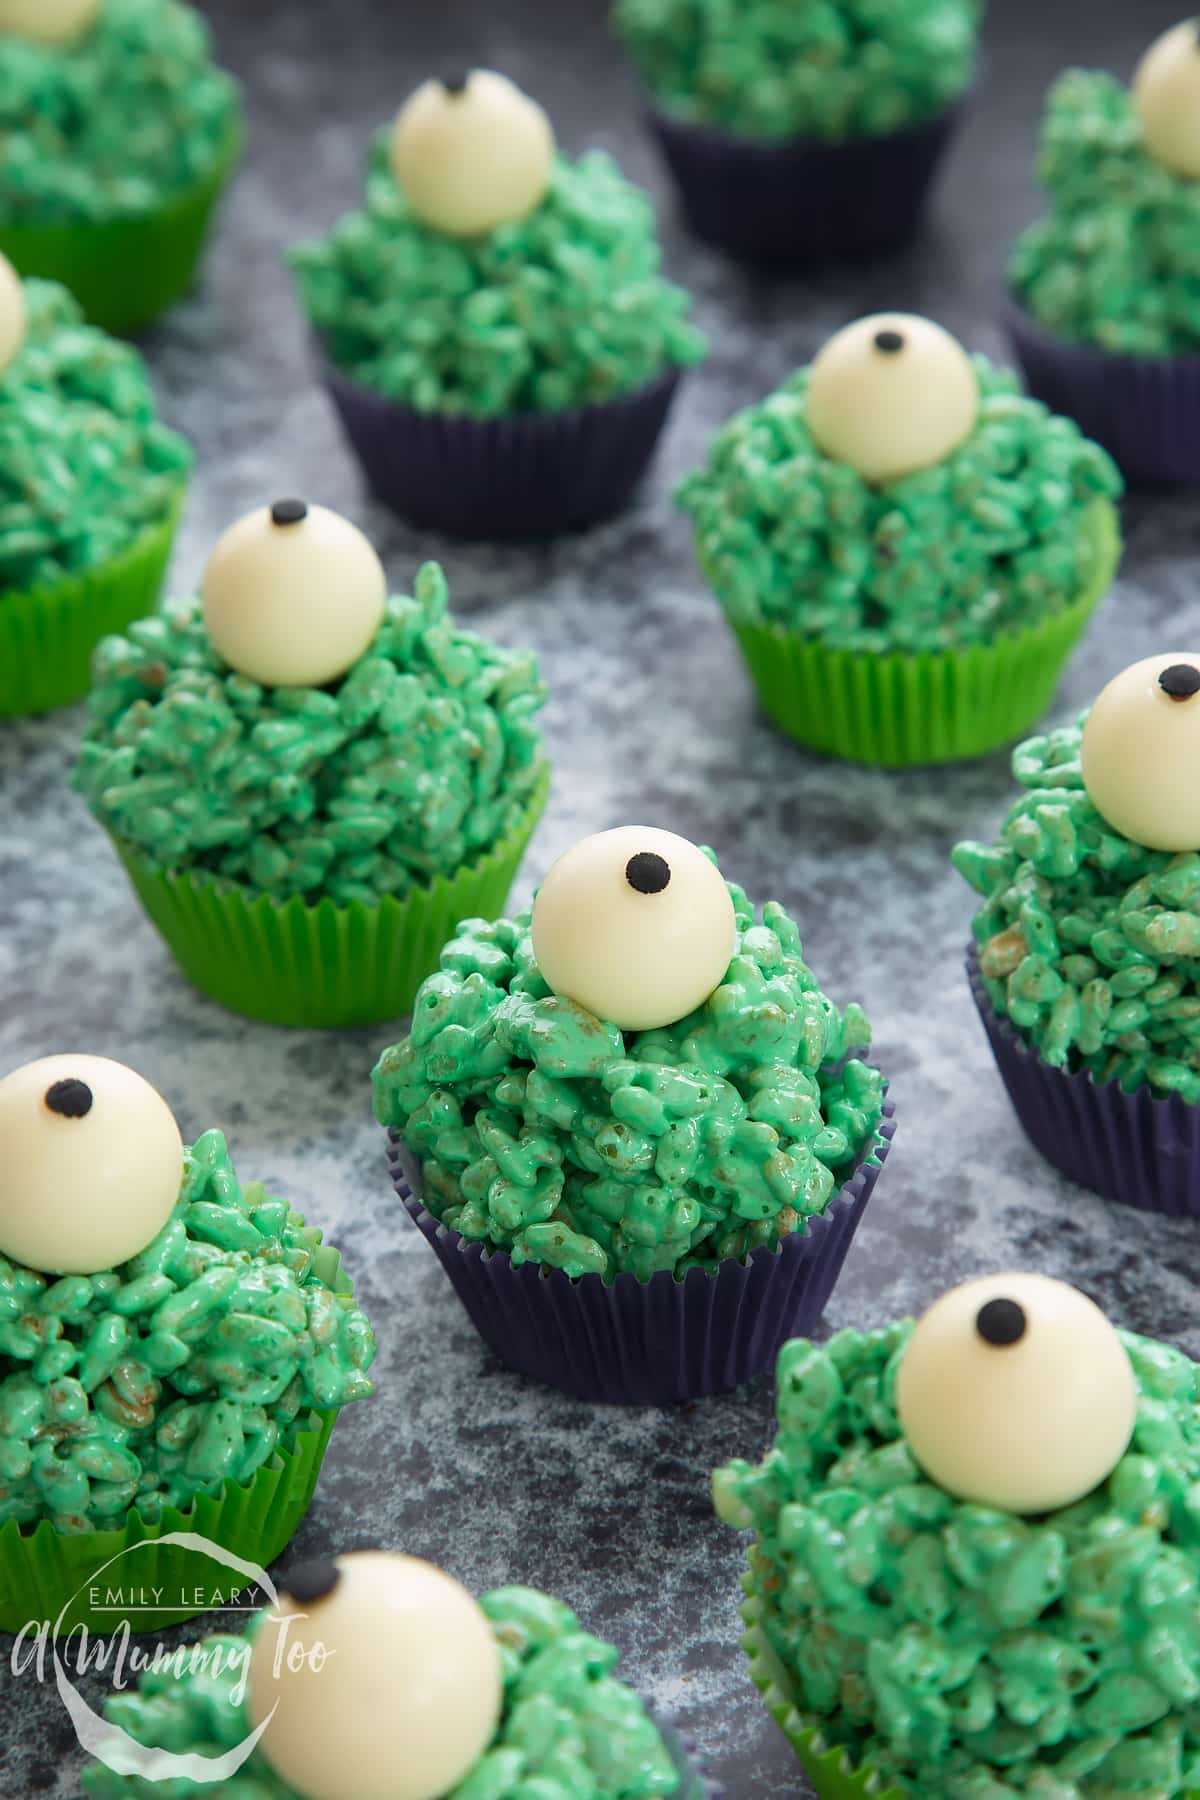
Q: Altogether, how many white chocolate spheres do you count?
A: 11